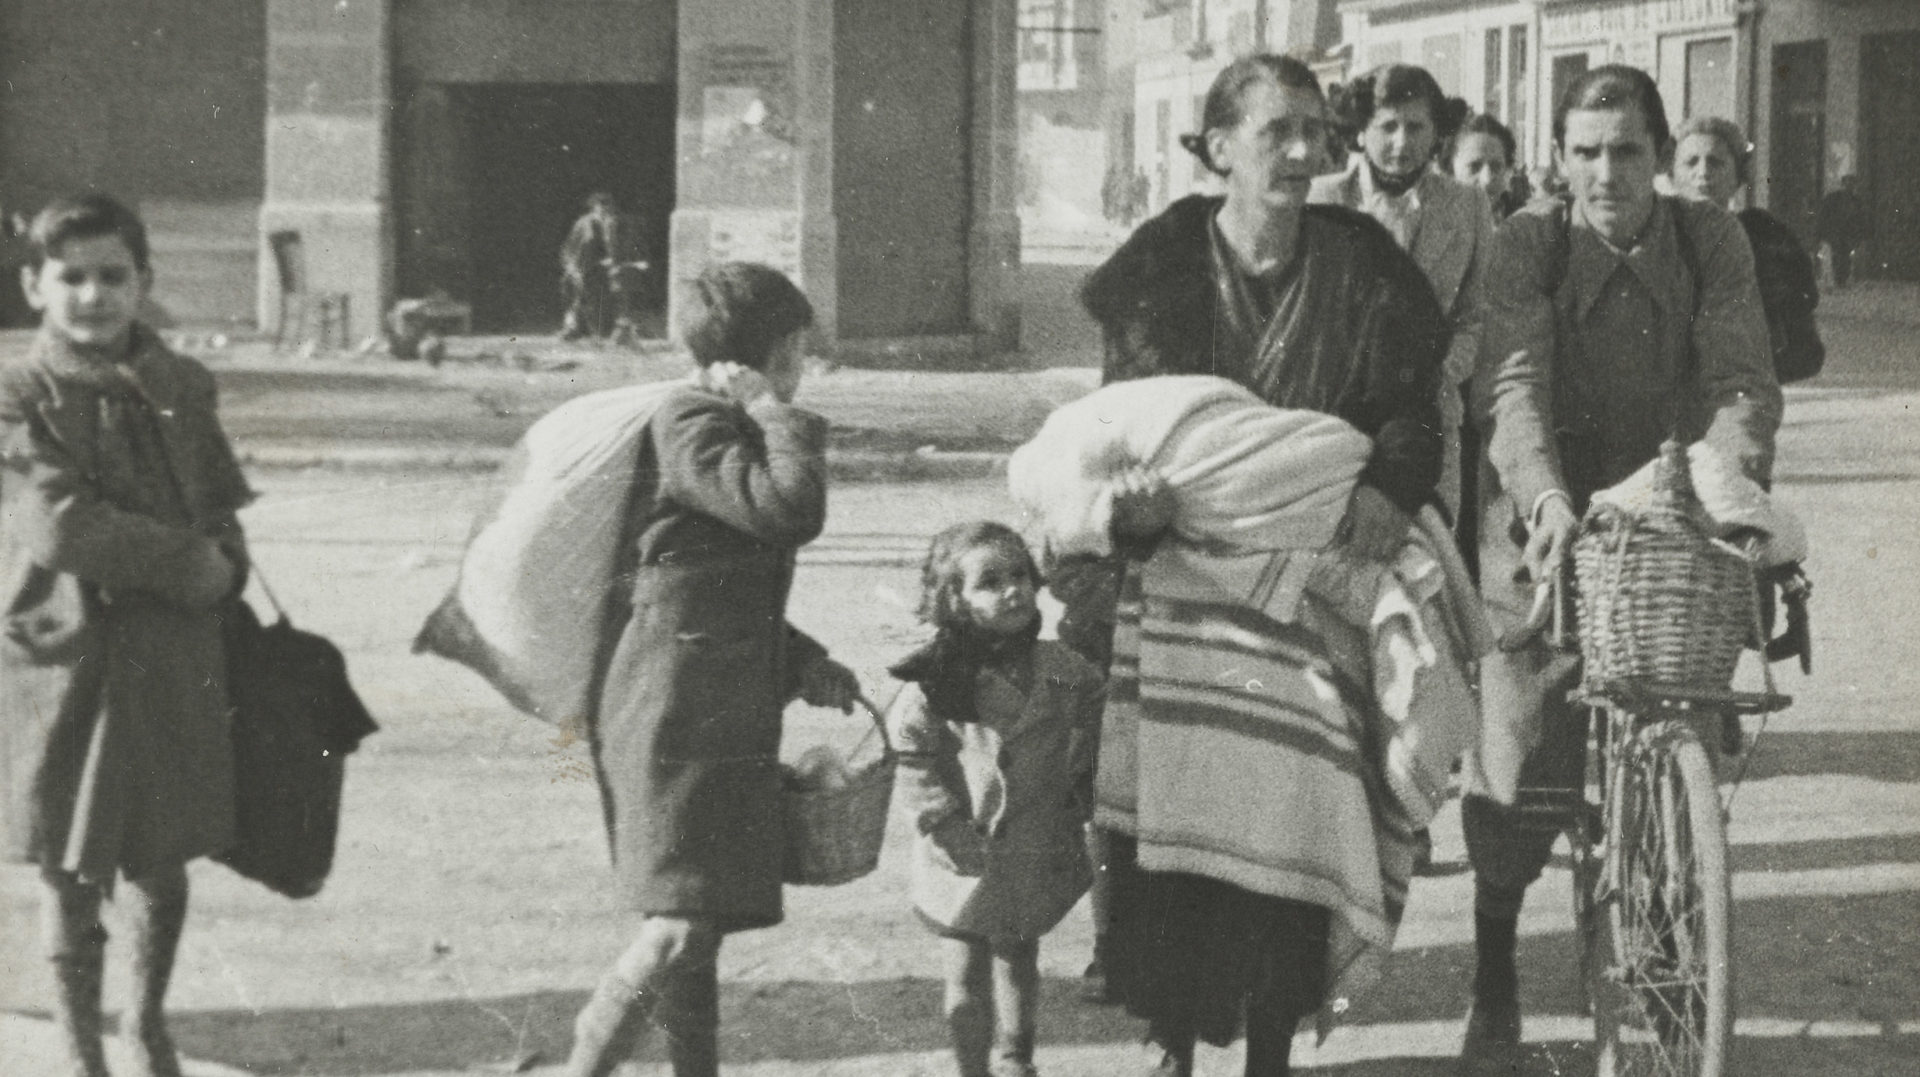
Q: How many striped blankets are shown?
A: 1